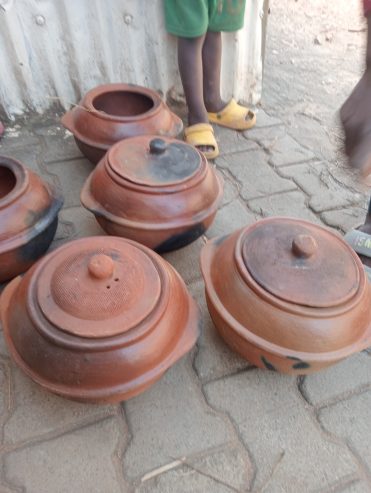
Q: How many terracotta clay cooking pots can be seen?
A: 5